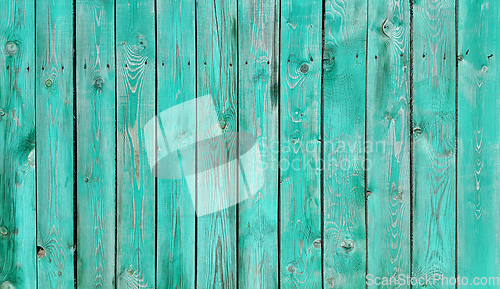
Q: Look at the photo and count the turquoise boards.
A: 12